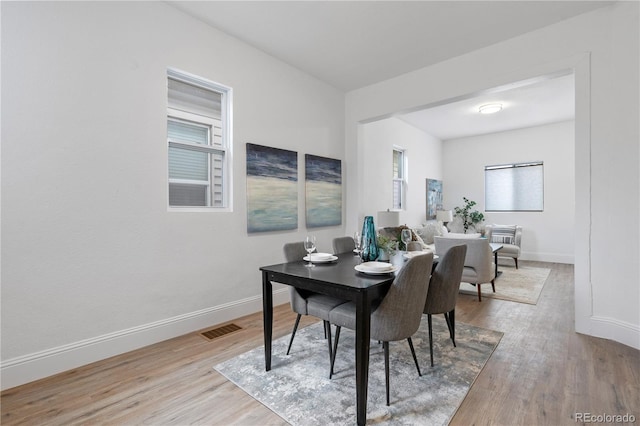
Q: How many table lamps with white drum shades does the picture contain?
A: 2